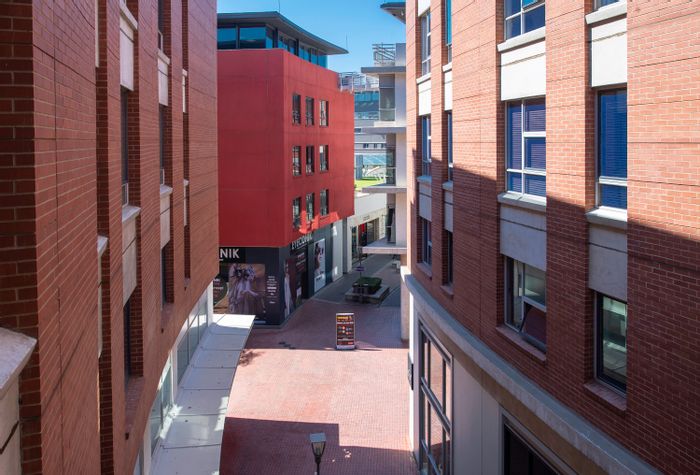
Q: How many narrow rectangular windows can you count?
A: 9